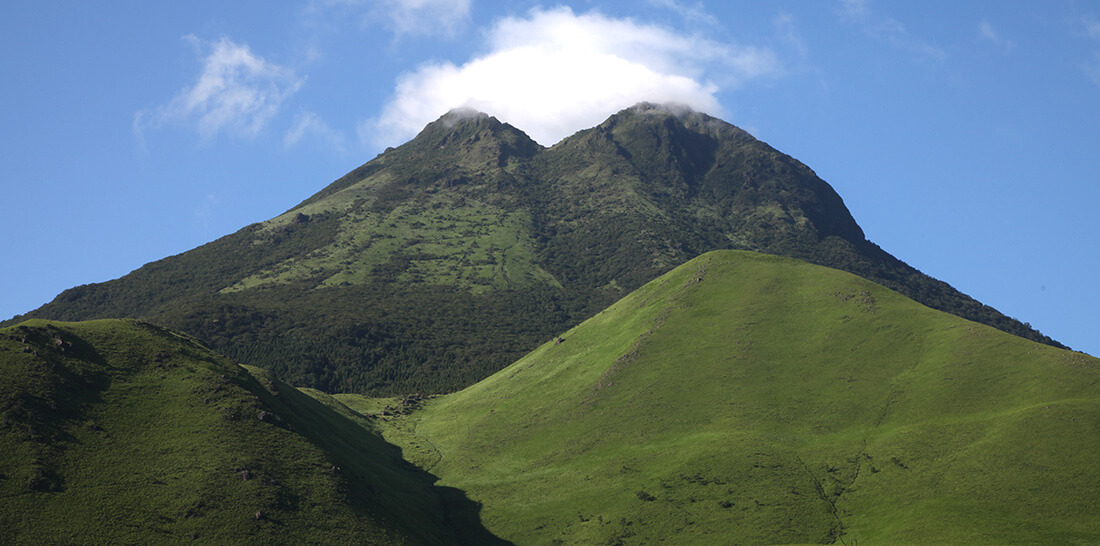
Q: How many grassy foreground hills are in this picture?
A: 2